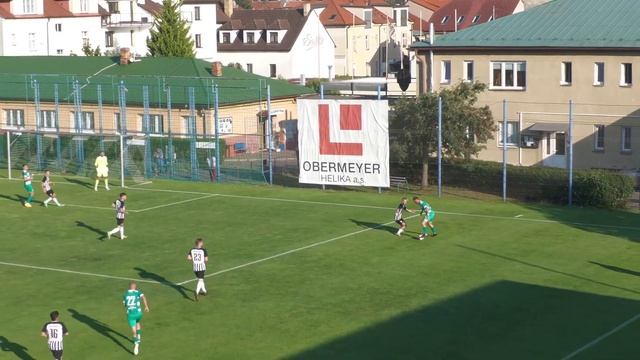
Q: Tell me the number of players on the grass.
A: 9